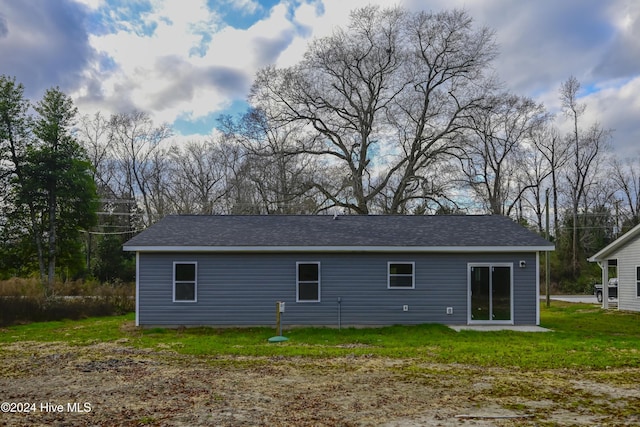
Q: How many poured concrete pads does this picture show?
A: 1